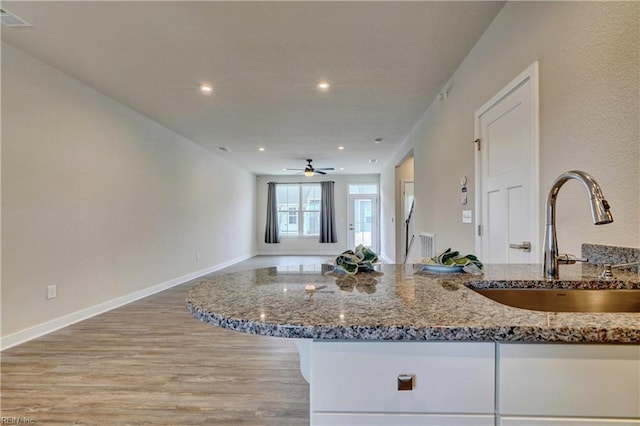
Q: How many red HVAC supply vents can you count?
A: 0